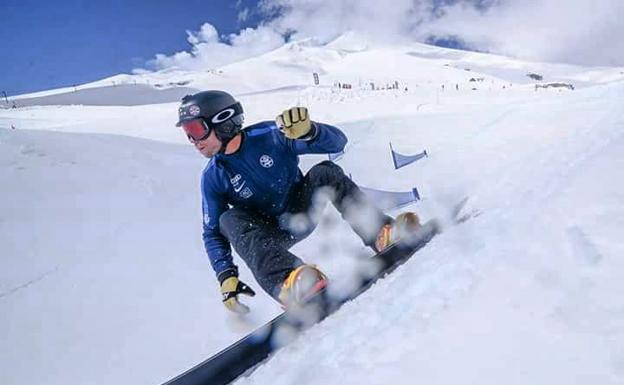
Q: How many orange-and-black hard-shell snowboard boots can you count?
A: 2